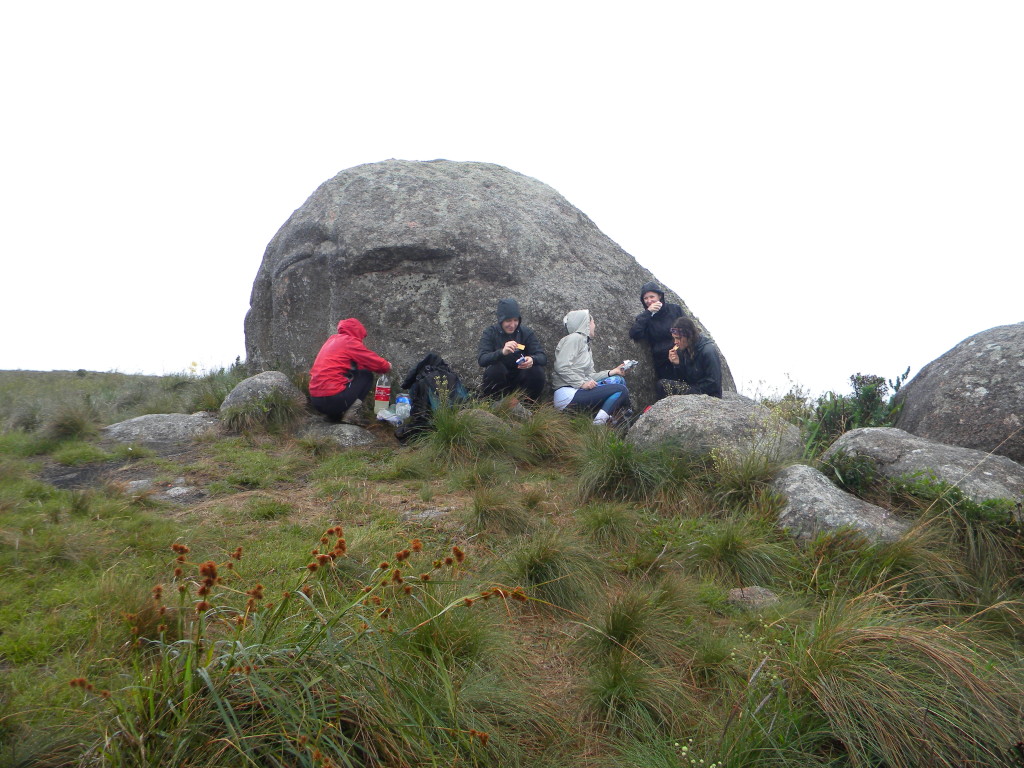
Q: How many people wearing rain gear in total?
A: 5